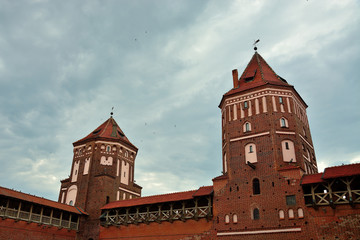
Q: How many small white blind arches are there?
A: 5